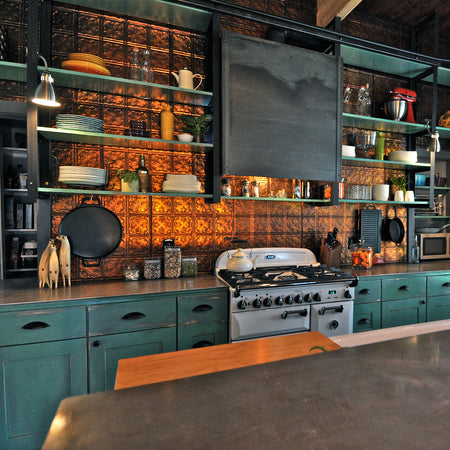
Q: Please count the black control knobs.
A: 9